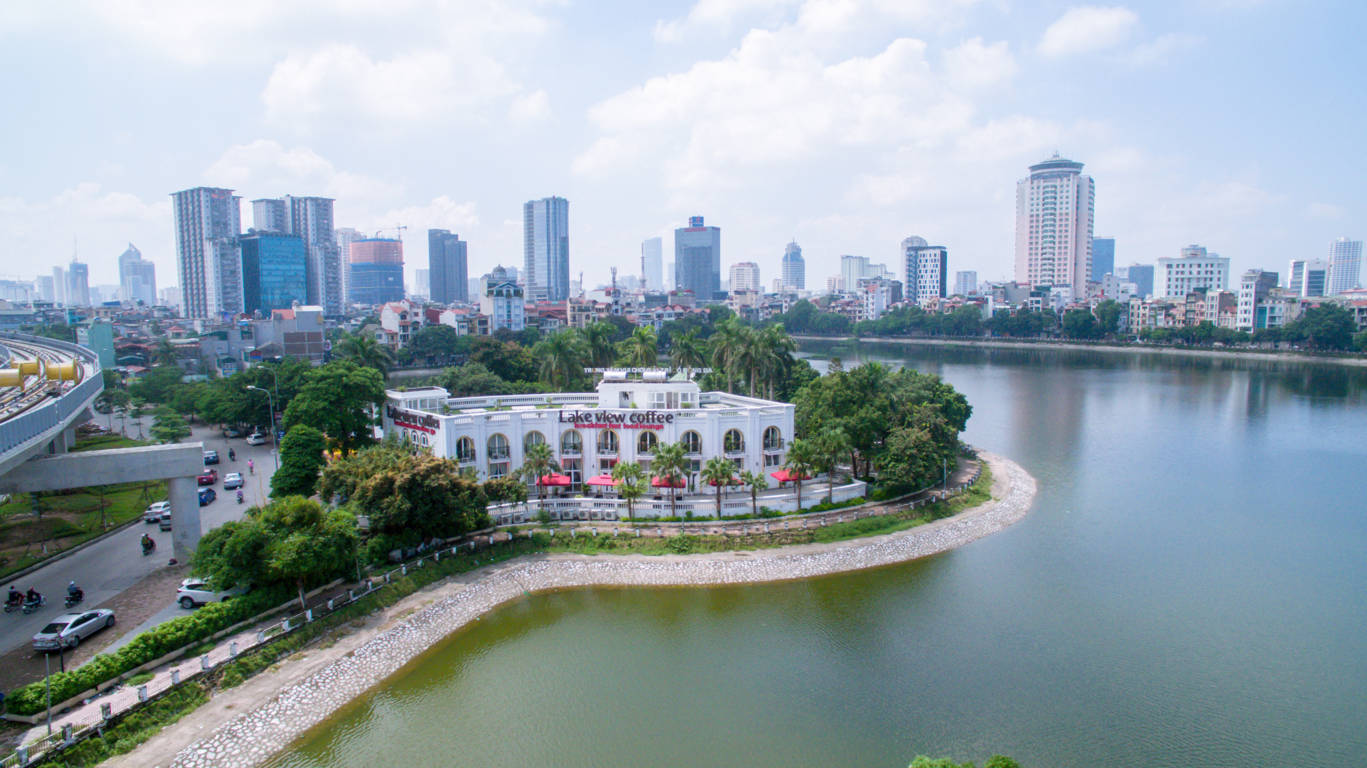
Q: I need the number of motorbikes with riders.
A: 7